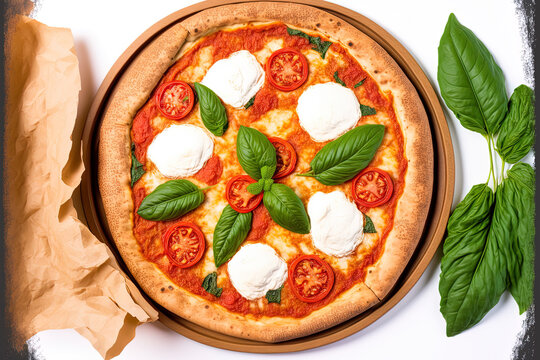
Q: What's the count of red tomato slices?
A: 7